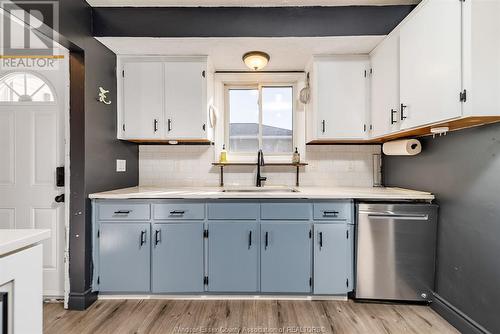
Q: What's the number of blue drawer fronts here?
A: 5